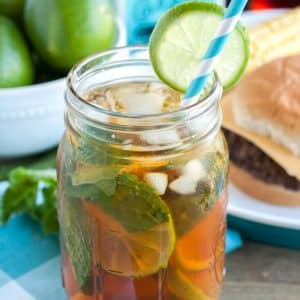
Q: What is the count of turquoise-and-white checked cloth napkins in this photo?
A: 1